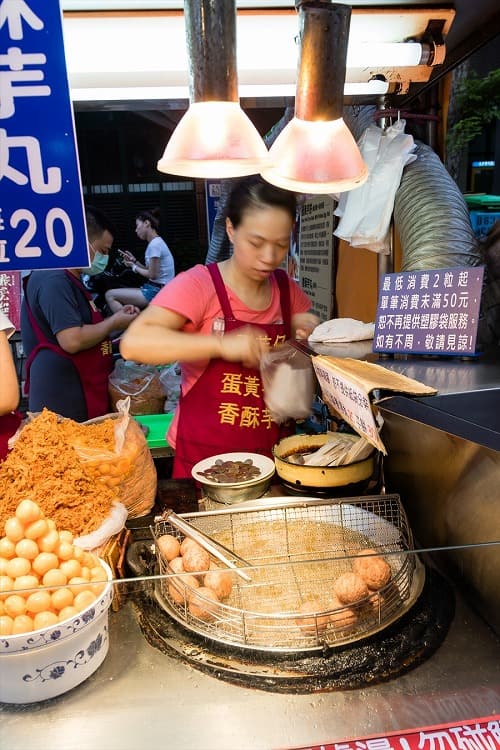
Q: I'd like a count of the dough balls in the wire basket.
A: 13